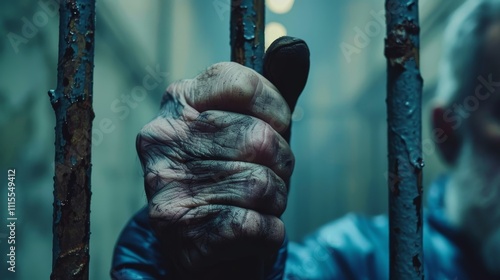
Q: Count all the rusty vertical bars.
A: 3